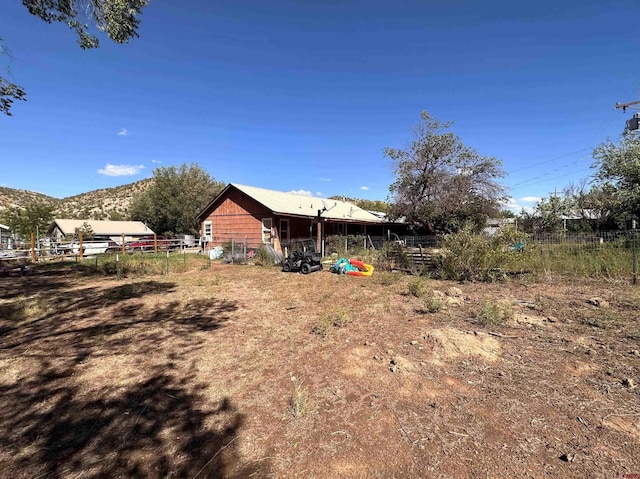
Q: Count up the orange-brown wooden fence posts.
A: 4